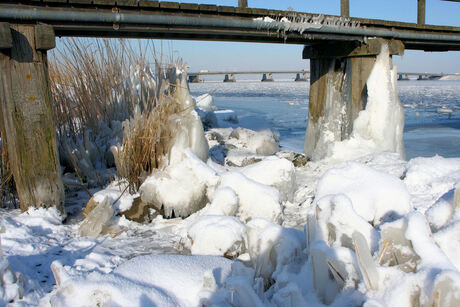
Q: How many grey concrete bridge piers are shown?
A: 6